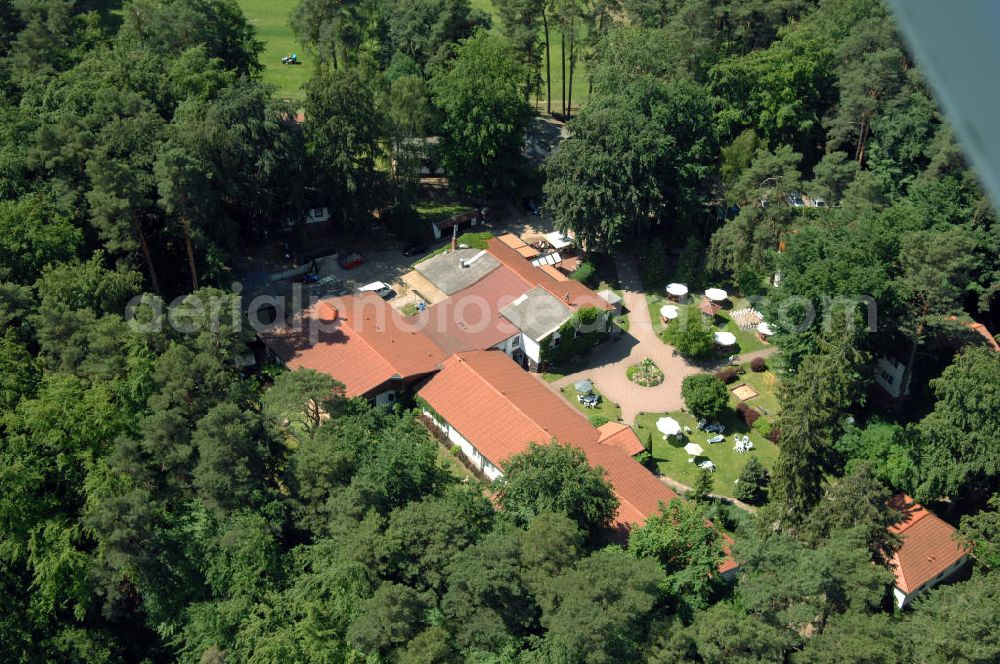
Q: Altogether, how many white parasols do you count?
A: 7